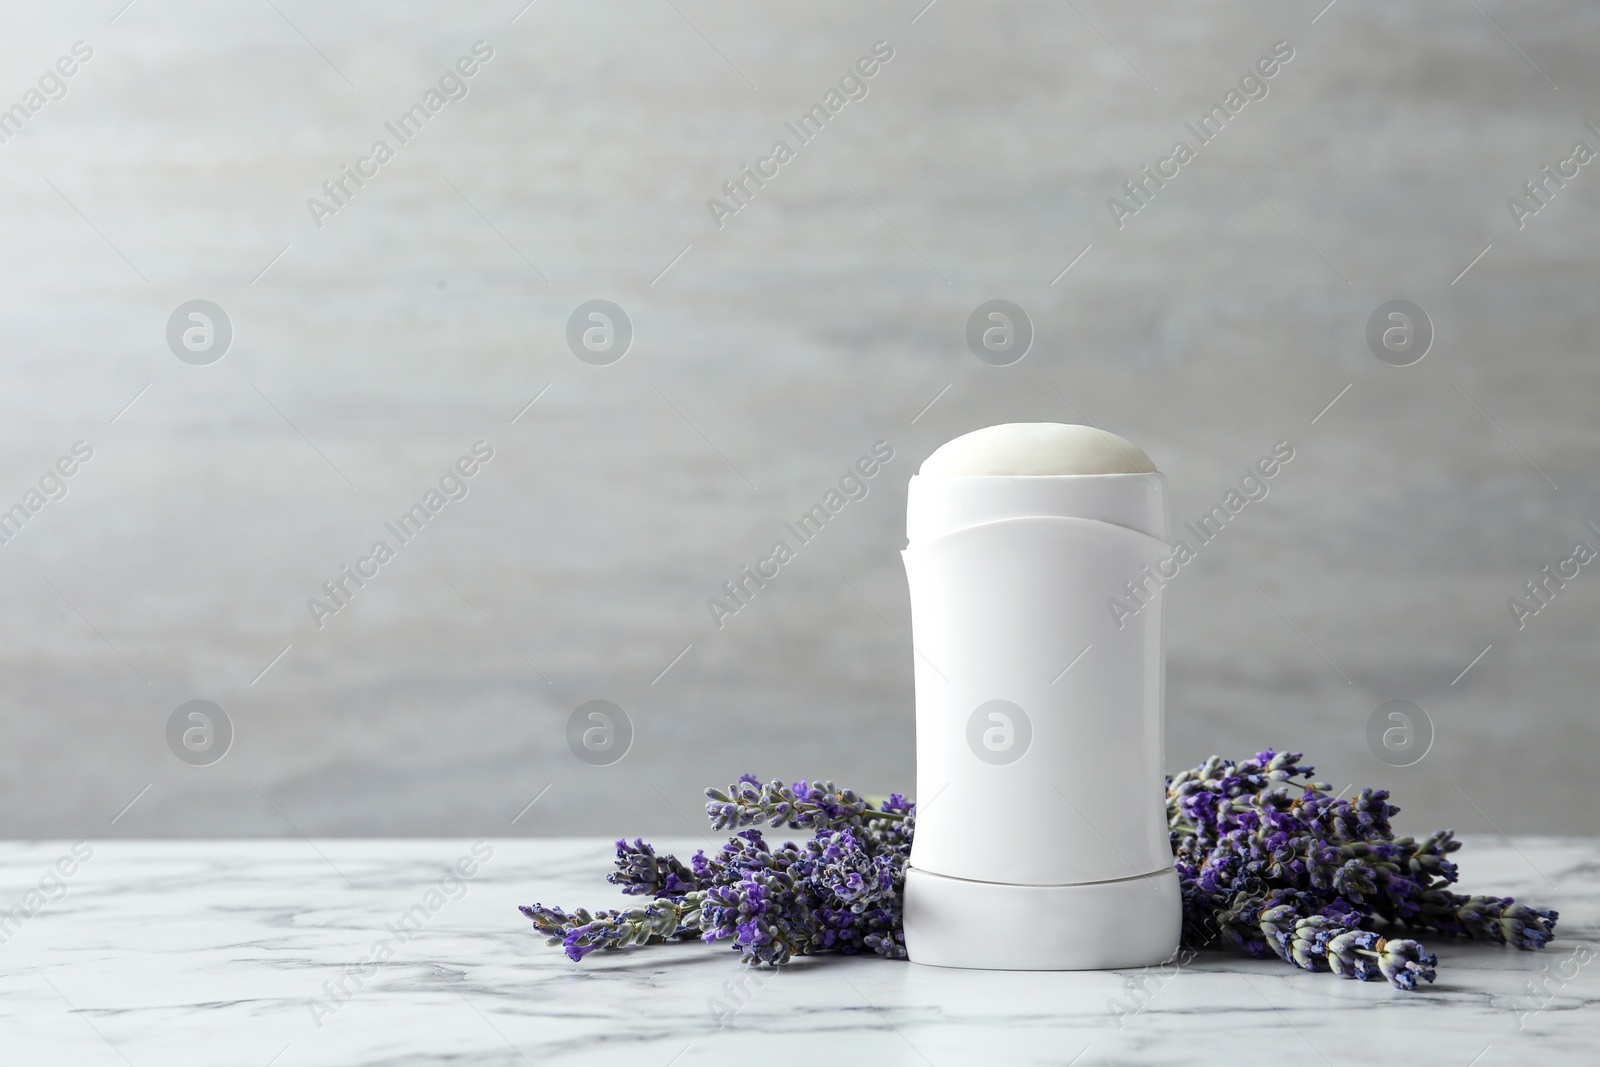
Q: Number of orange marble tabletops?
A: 0